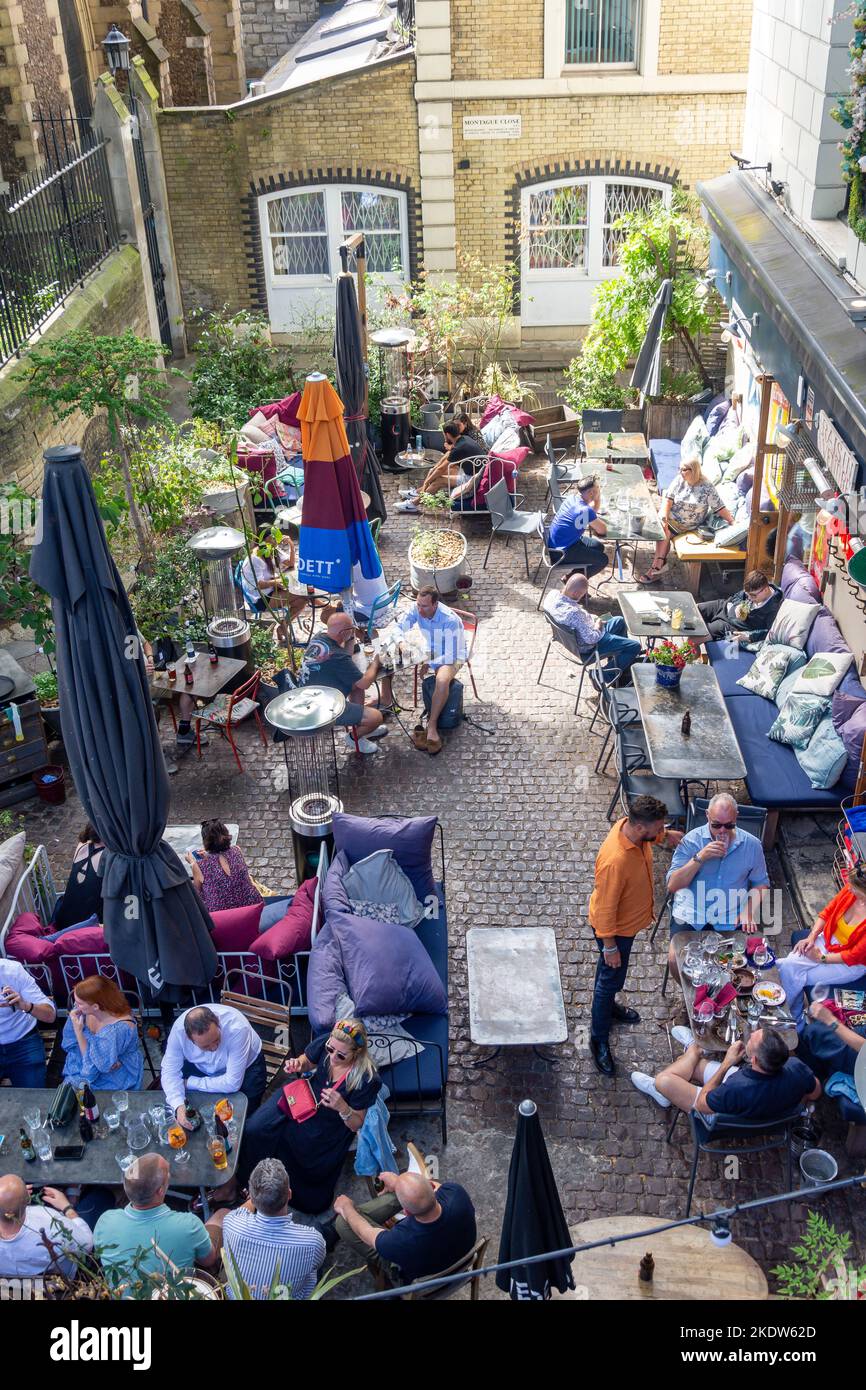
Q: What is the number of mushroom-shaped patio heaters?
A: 3